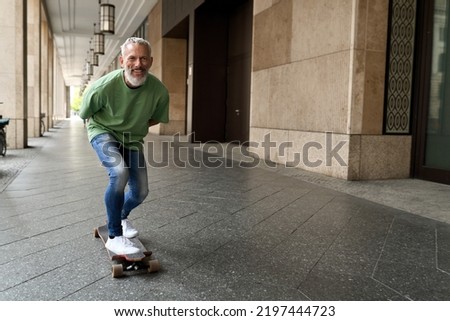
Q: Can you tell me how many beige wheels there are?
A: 3